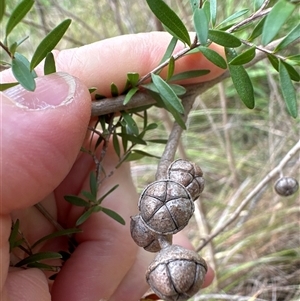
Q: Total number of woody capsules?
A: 5